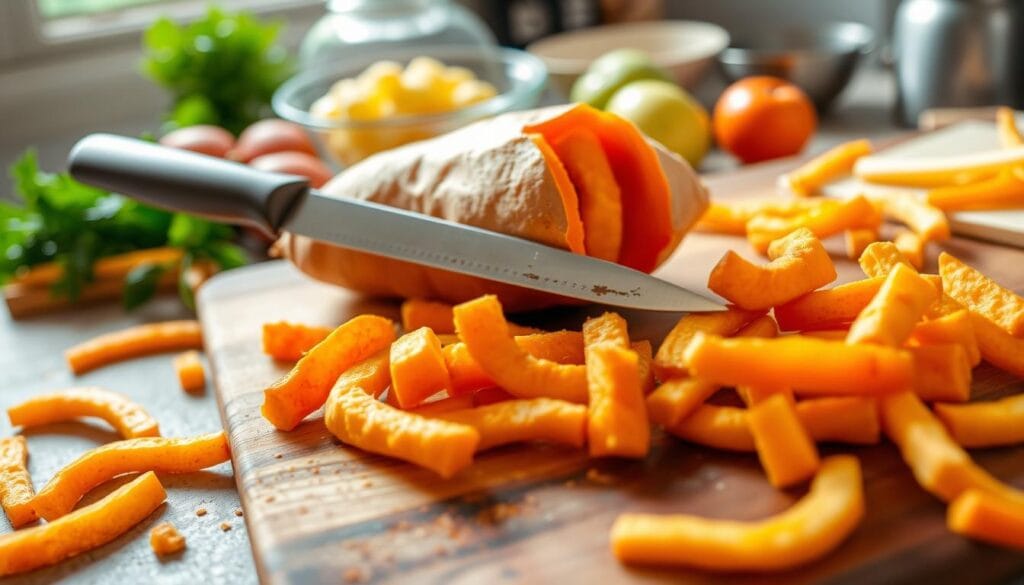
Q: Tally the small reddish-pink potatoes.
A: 3